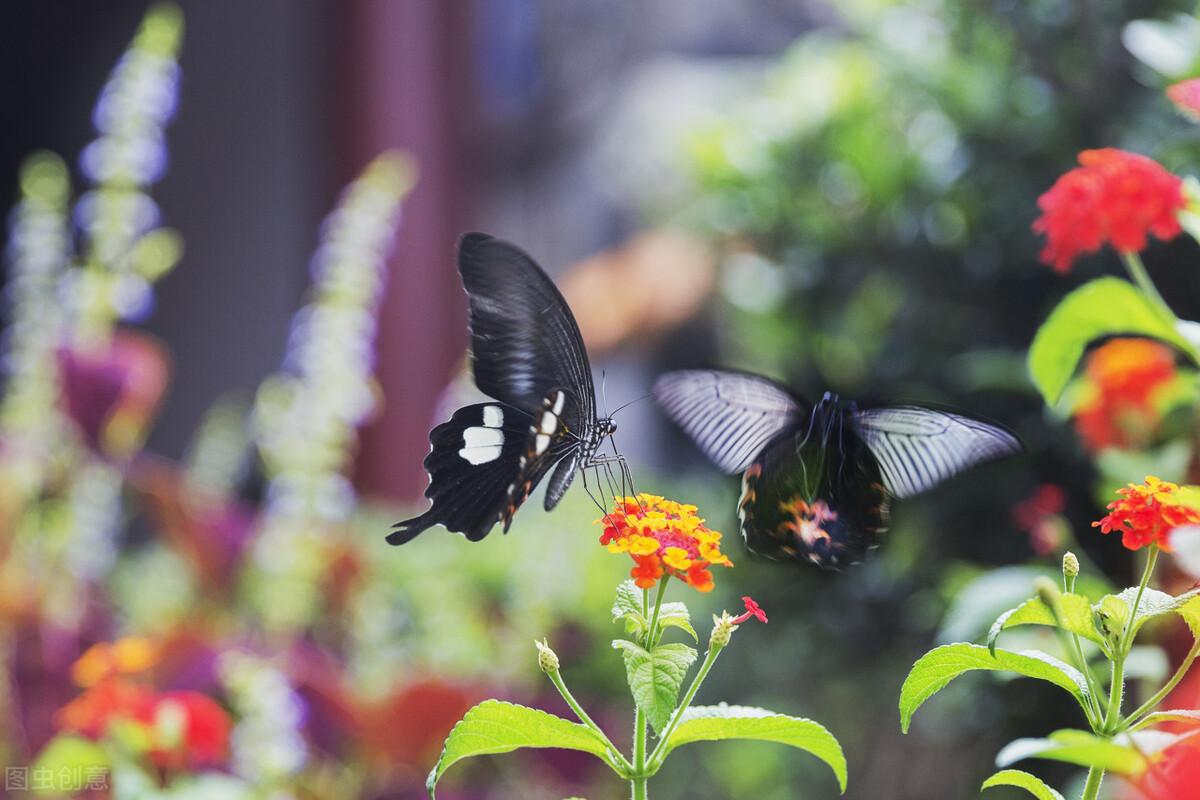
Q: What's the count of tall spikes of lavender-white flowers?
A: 3